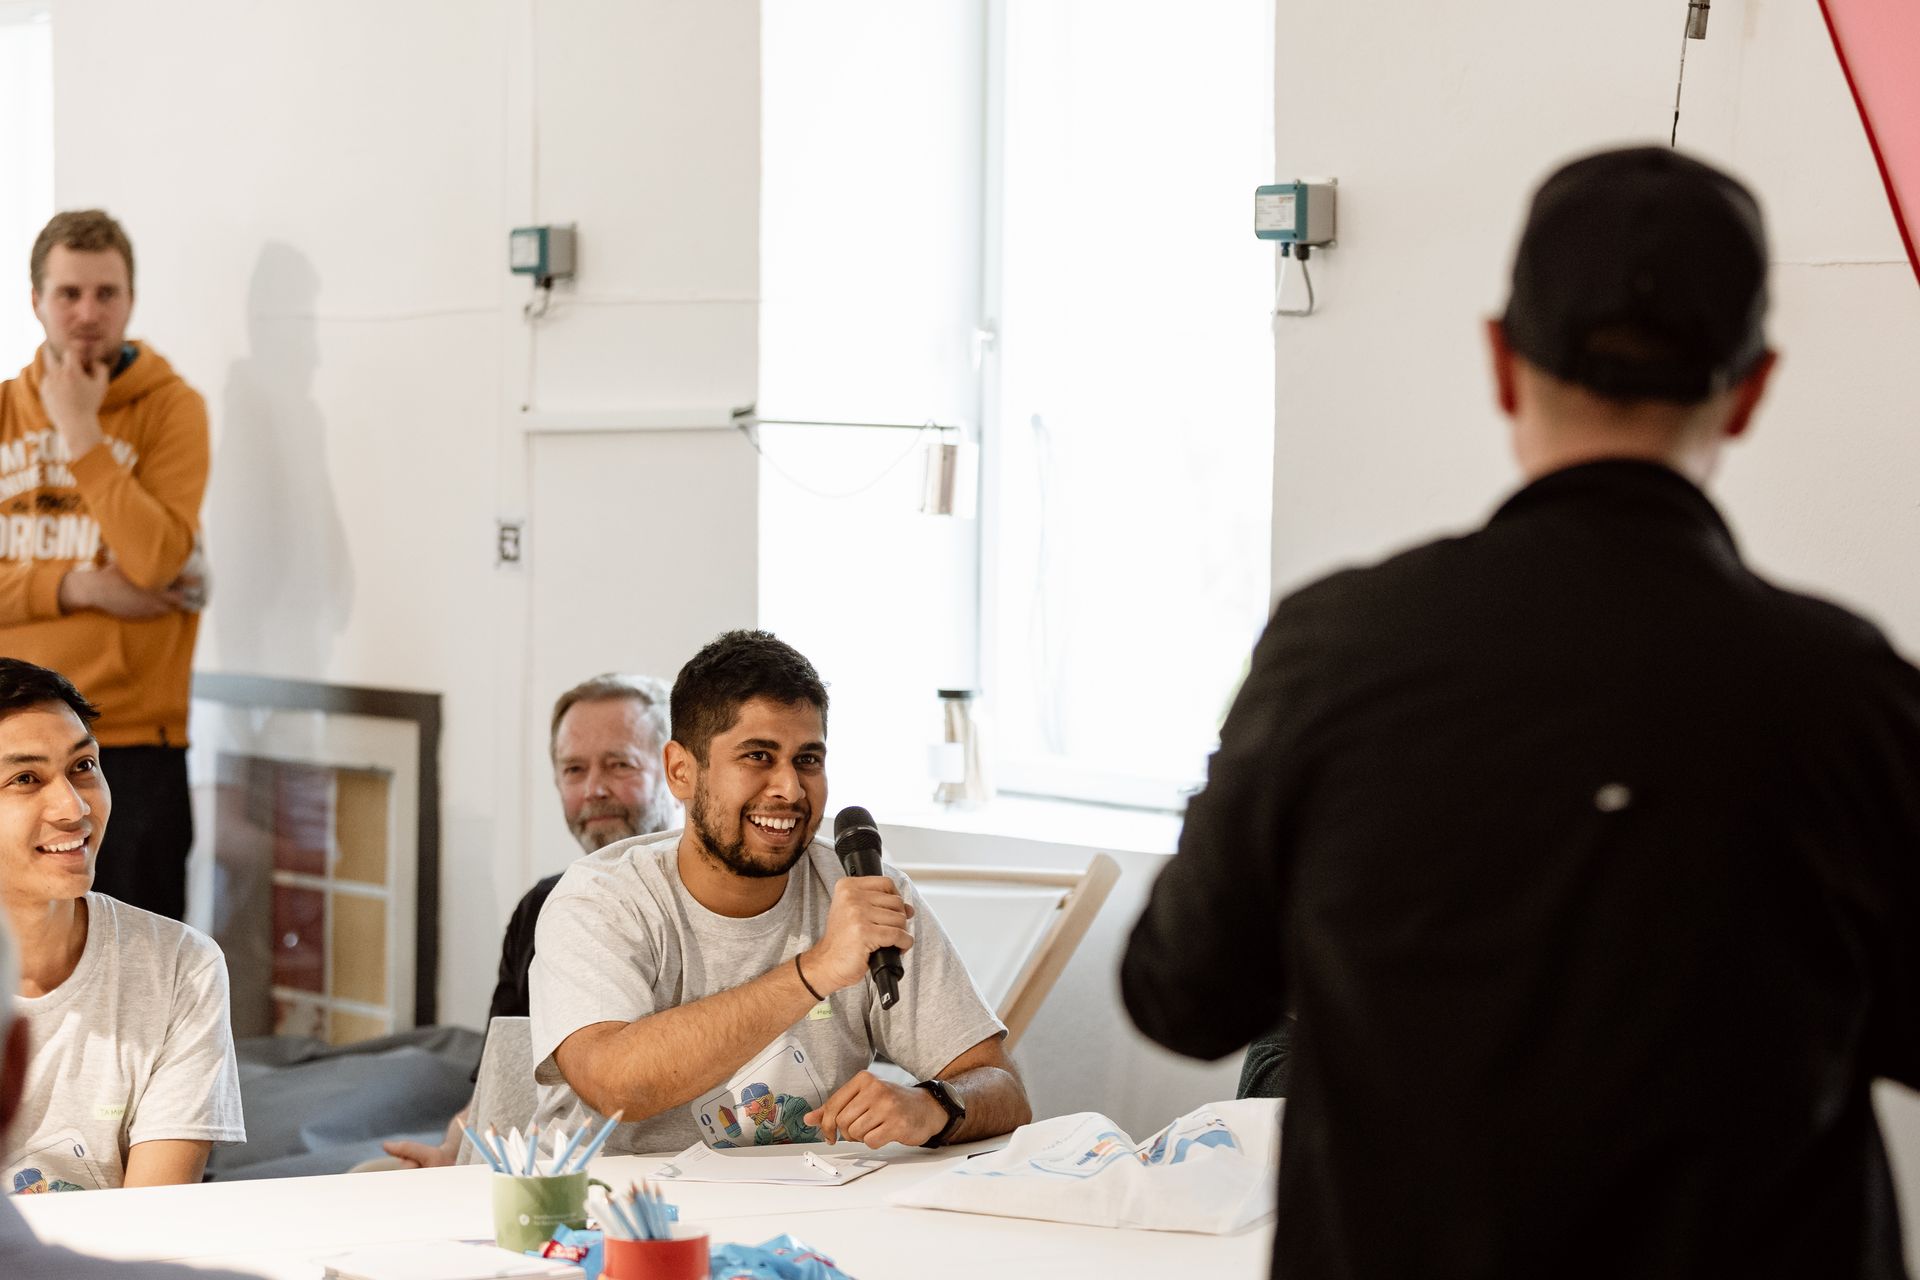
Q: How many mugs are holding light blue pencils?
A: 2